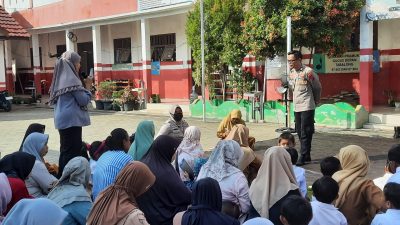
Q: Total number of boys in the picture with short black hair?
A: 7